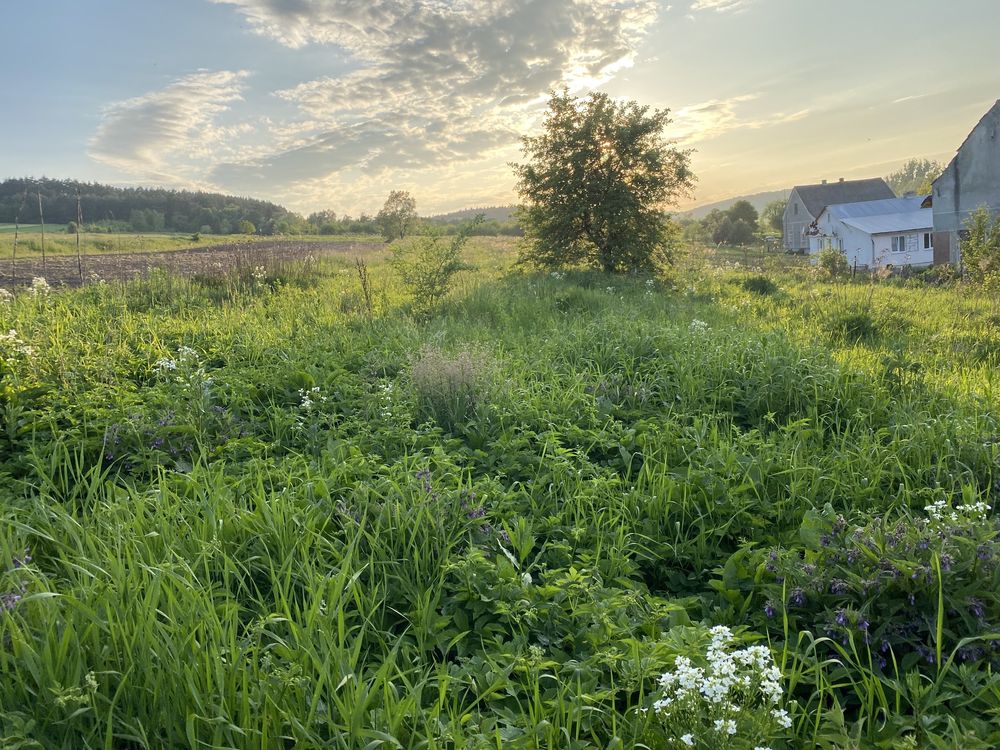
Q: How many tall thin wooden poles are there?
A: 3